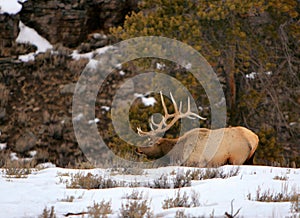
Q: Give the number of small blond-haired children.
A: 0